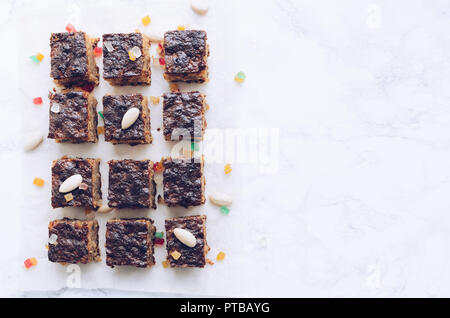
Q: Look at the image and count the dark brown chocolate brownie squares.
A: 12